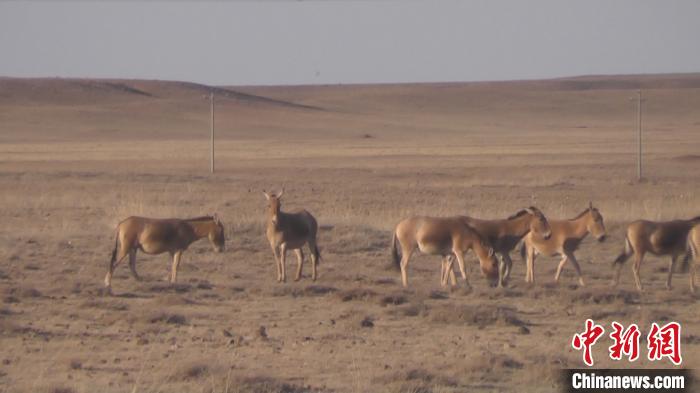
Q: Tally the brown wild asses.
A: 7